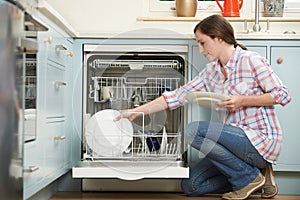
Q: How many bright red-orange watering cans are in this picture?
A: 1